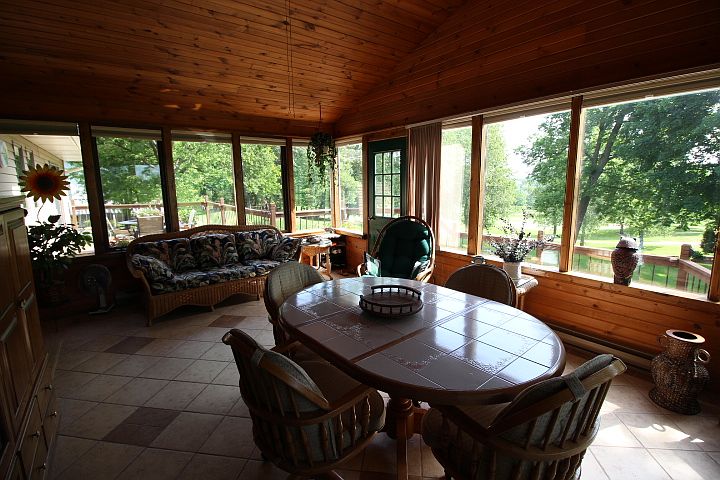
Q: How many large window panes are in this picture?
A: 9